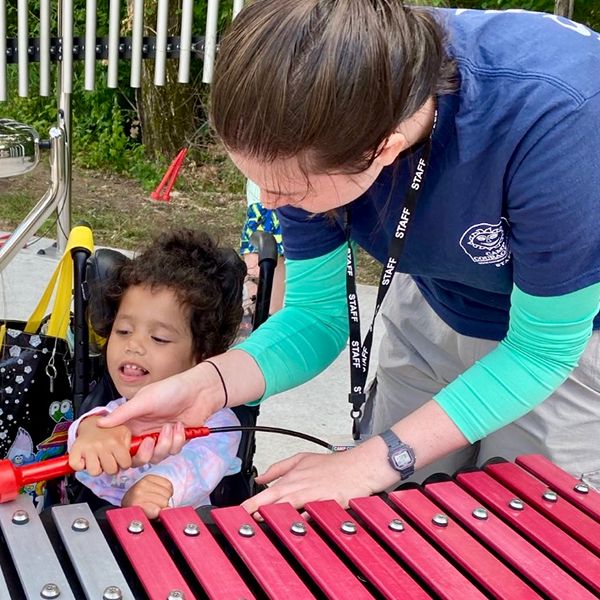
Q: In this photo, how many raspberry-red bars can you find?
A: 11